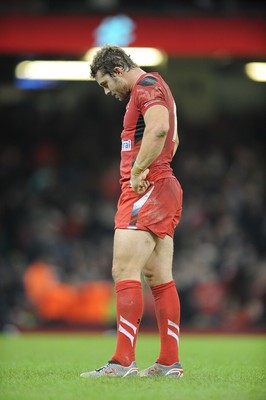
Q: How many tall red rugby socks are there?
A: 2